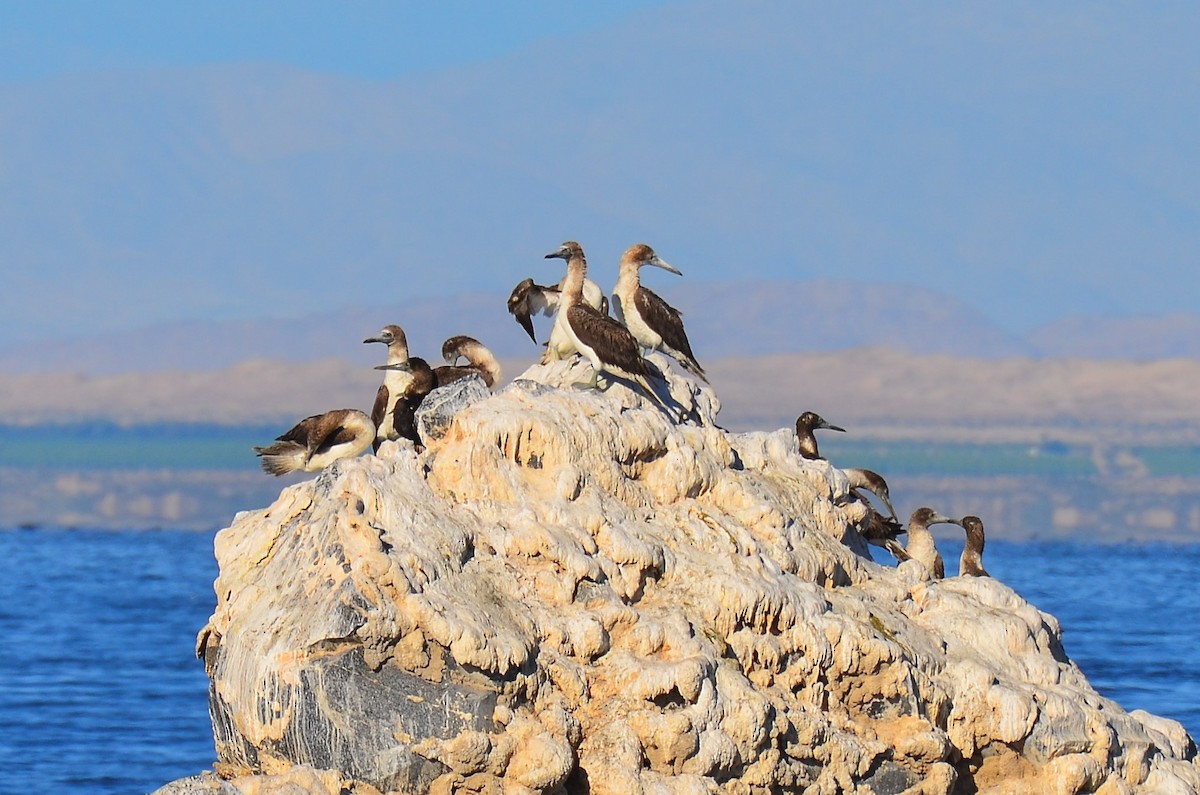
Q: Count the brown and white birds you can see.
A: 11